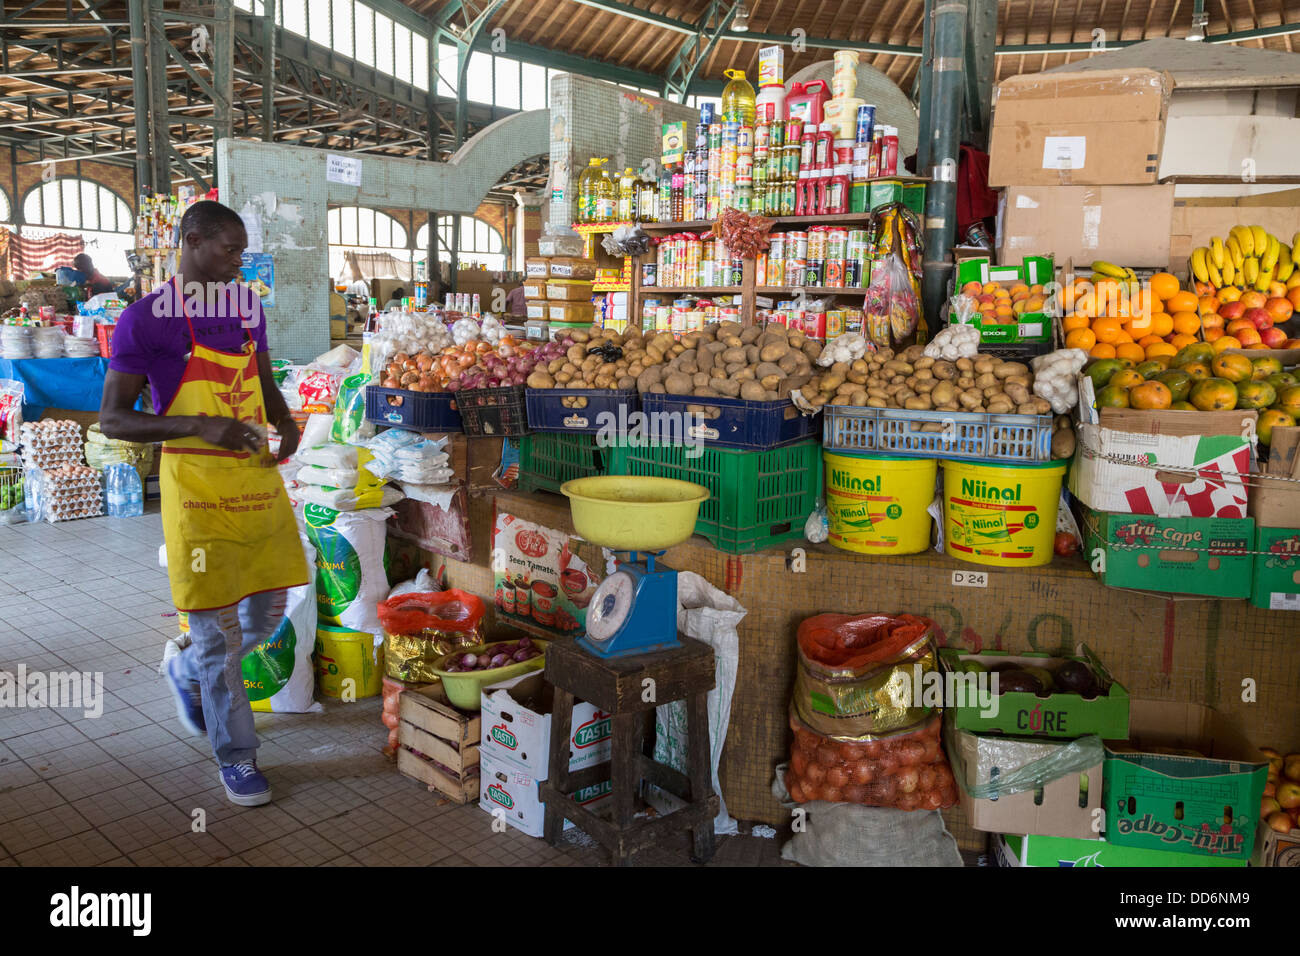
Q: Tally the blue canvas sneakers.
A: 2